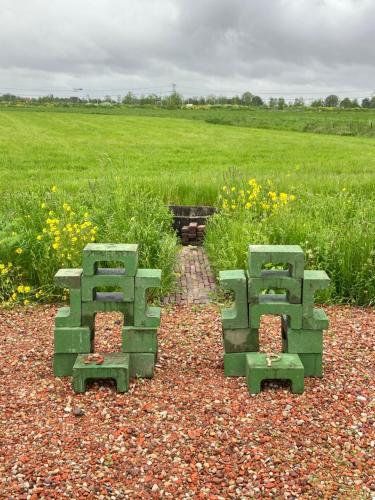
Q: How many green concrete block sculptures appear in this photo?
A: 2